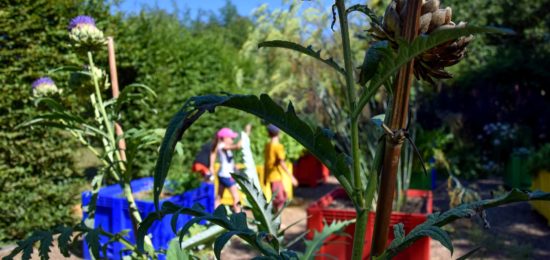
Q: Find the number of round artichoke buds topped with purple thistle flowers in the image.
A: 2